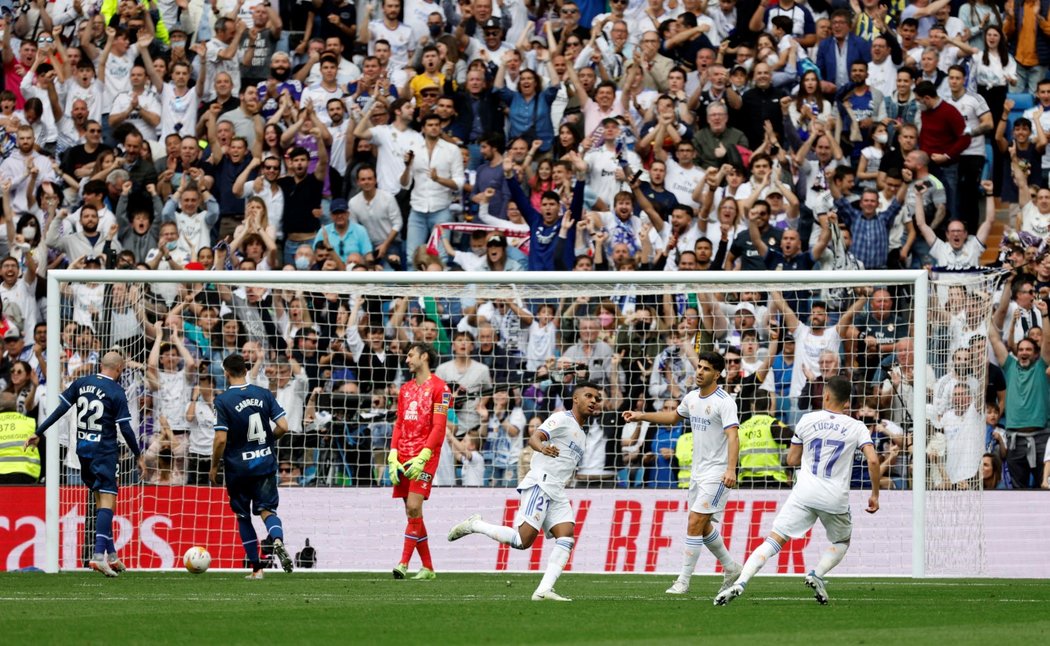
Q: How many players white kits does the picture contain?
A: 3